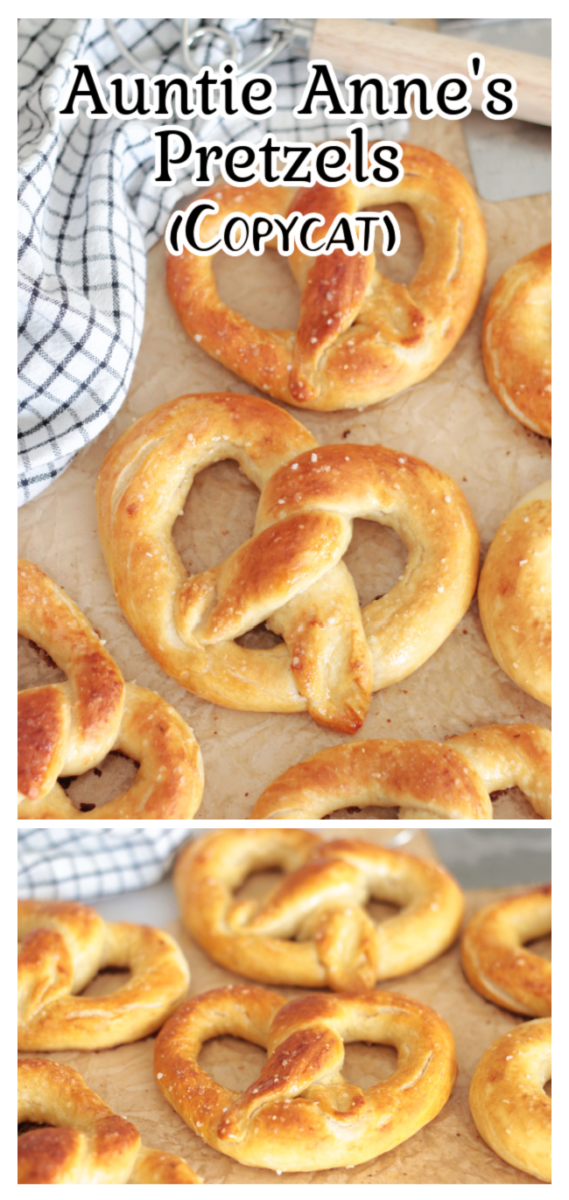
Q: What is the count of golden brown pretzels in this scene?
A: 12